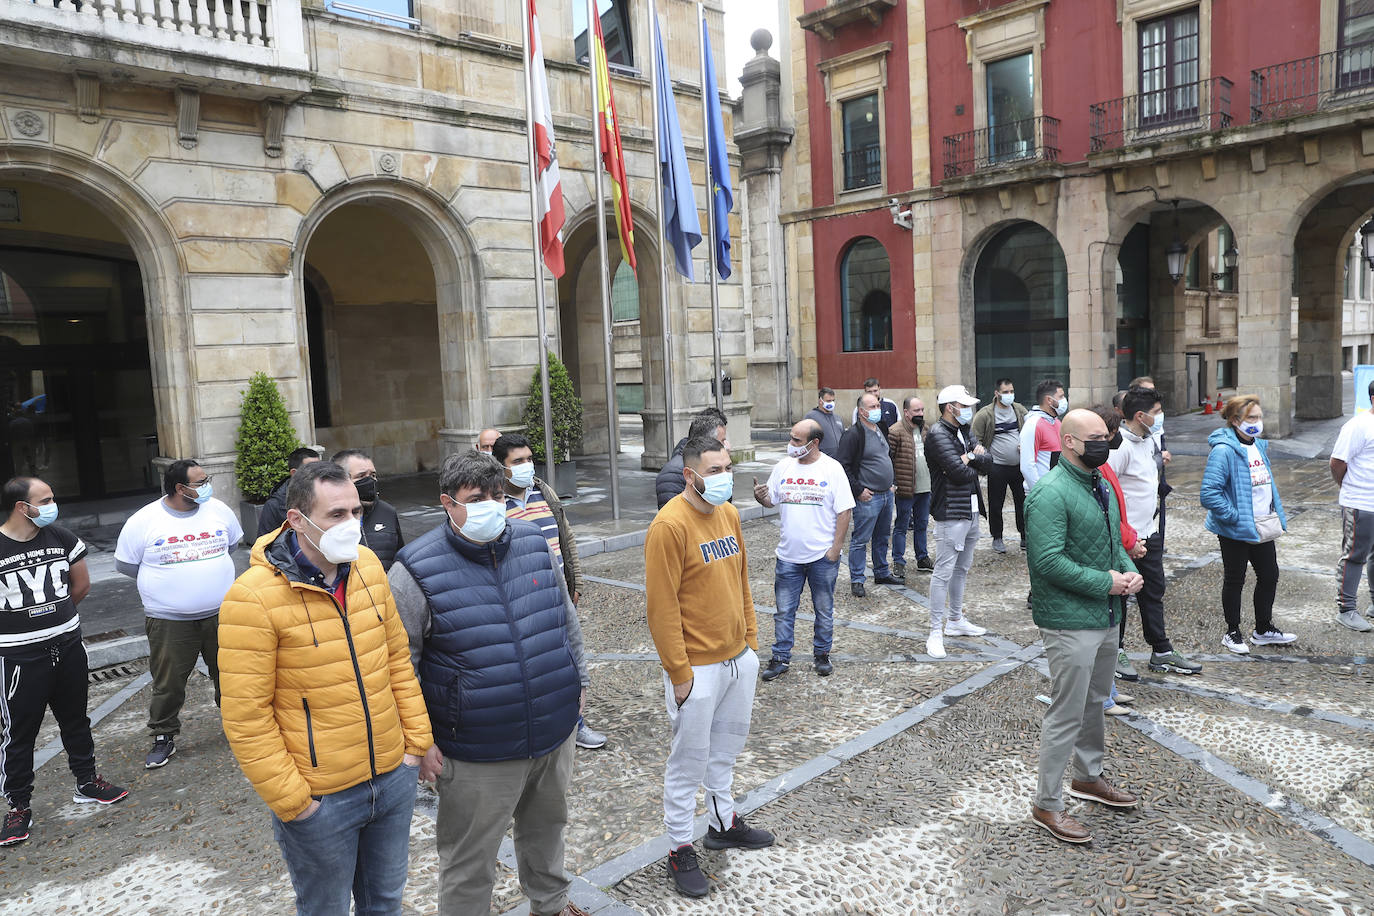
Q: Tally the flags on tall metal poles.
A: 4